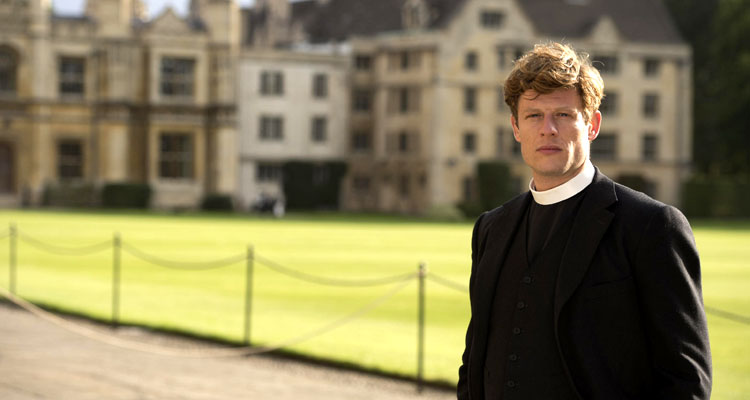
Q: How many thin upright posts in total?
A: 4